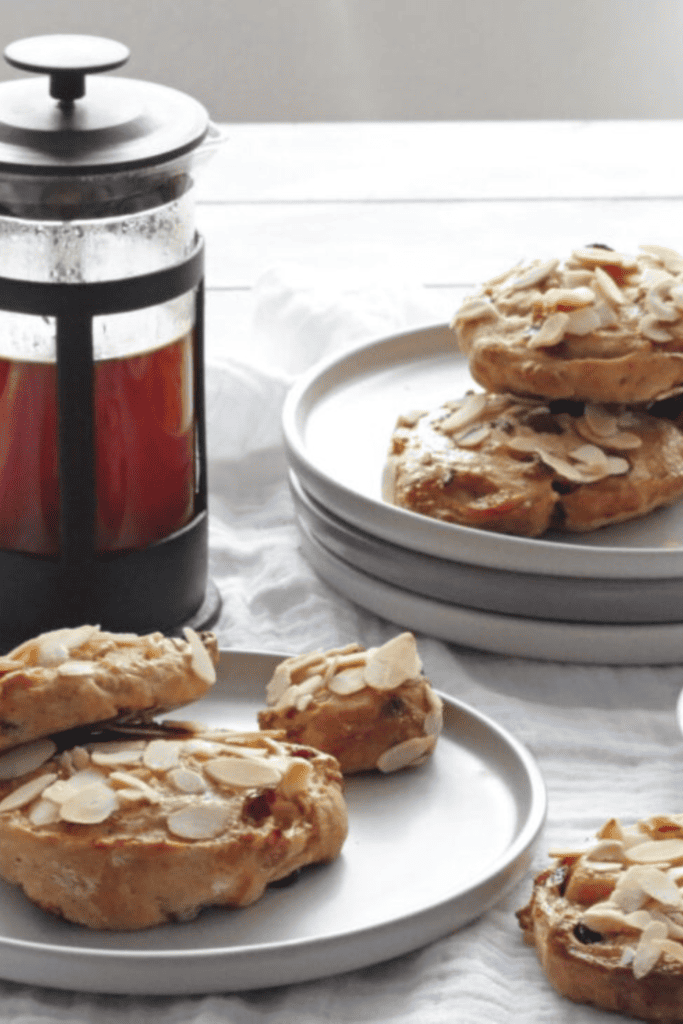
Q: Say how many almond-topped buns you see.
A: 6